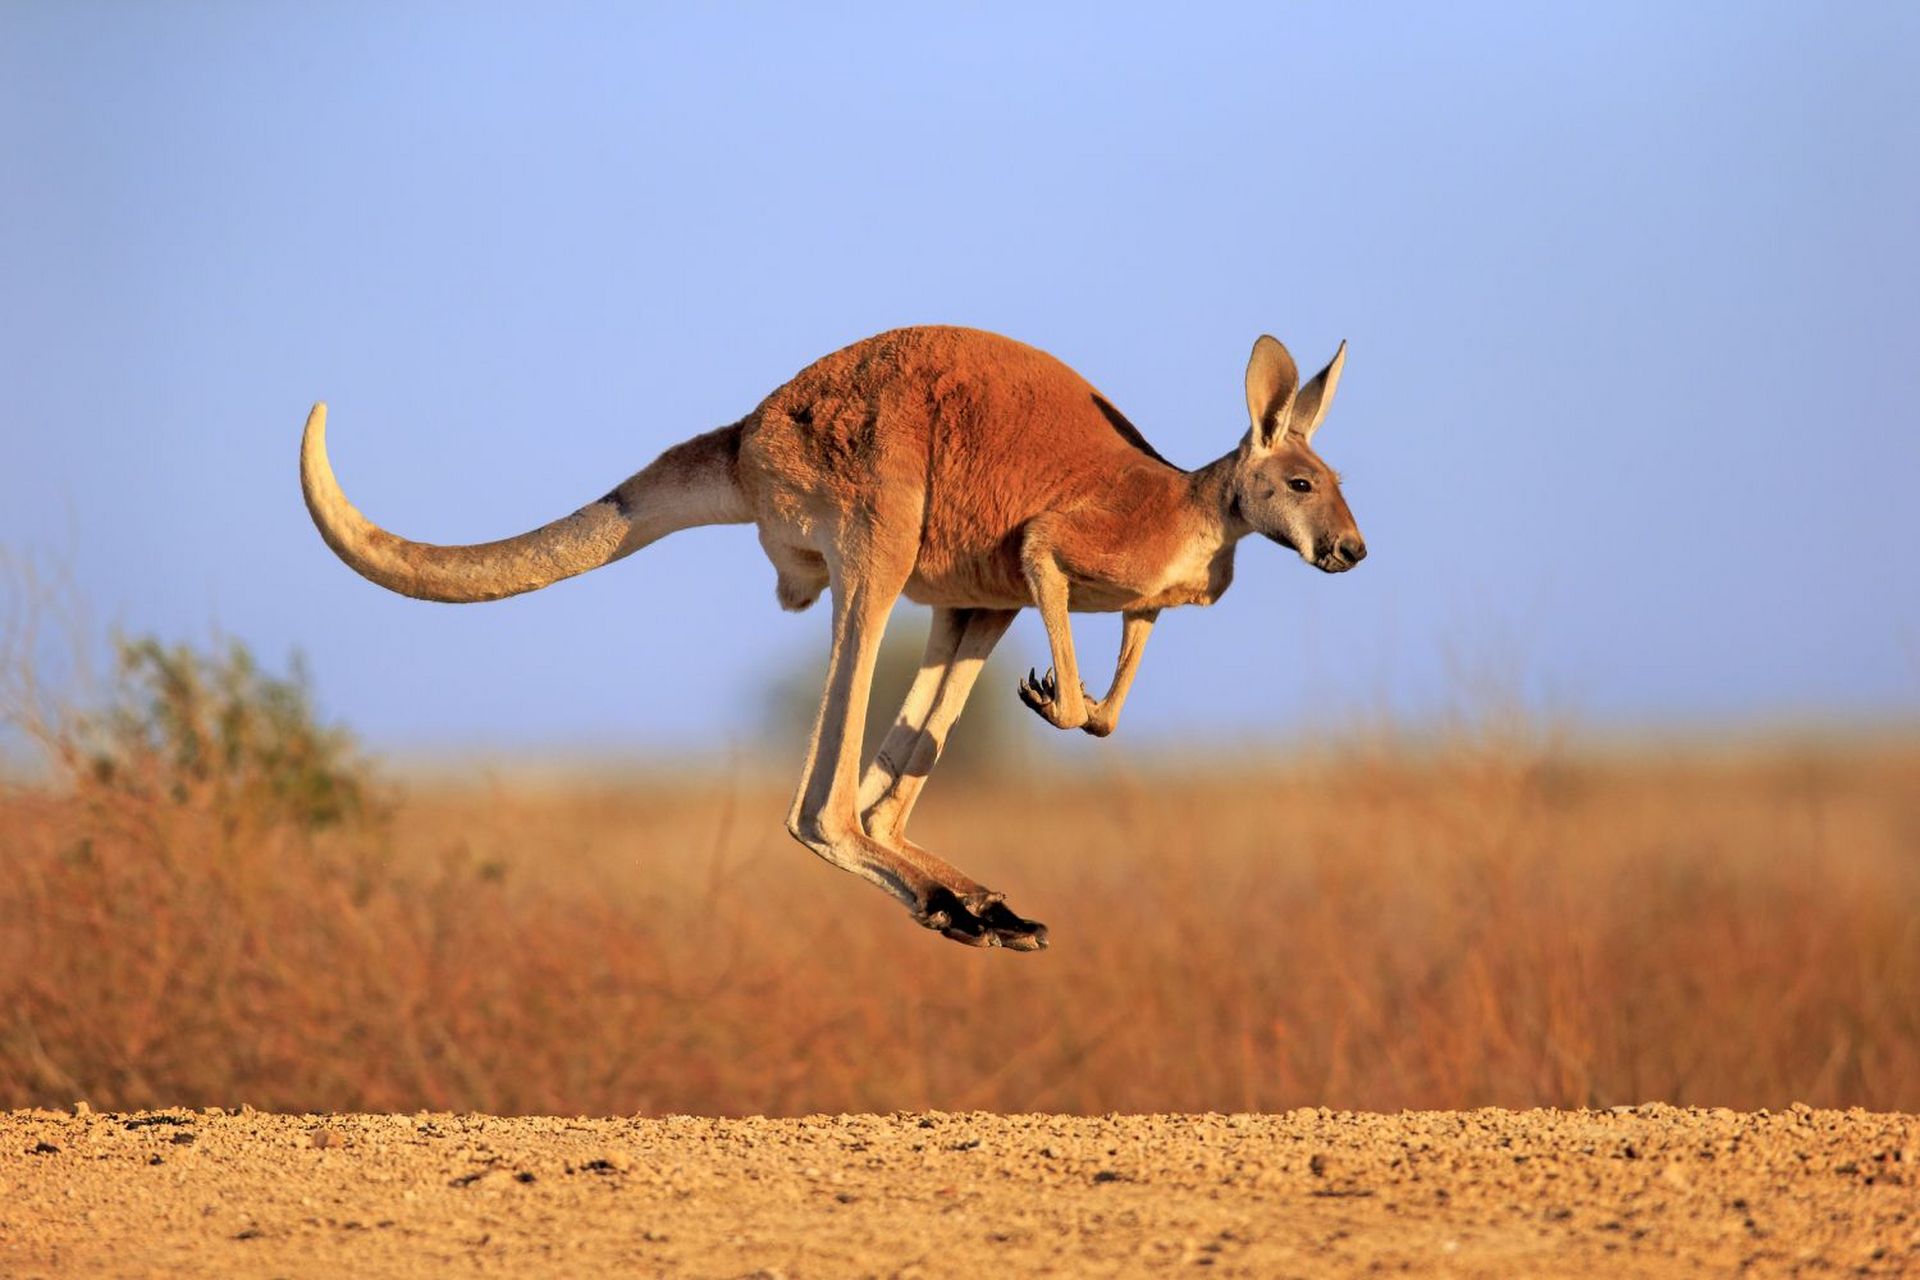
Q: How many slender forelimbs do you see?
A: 2